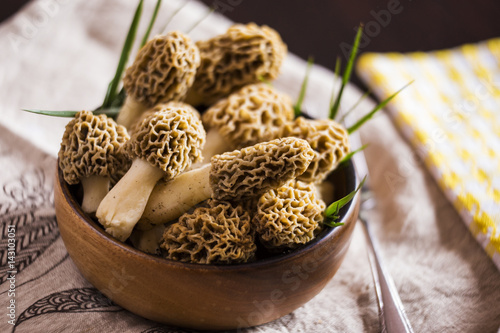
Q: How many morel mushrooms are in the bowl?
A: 9